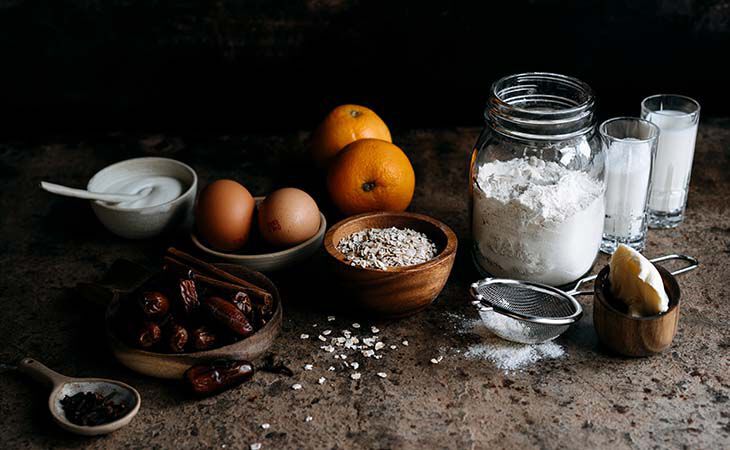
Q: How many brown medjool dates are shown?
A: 8